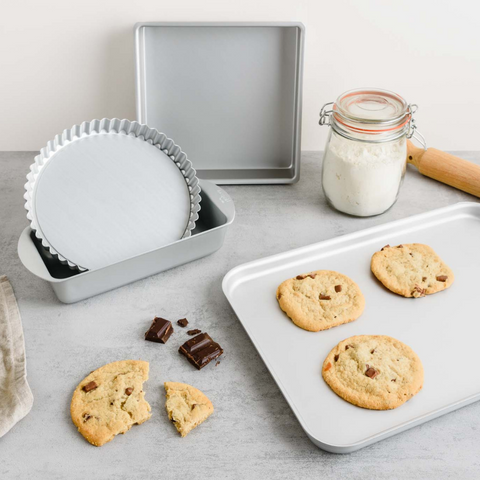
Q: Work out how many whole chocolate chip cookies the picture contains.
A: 3